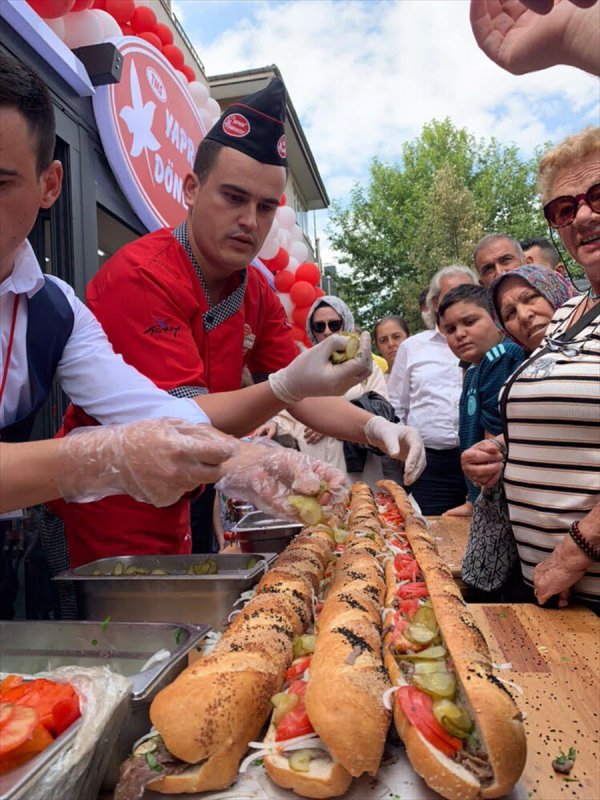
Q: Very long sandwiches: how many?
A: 3